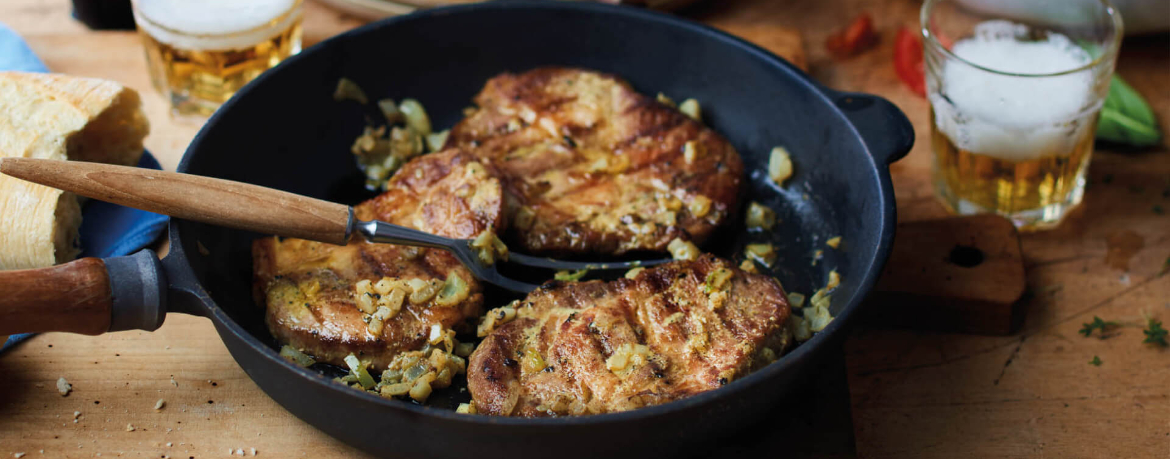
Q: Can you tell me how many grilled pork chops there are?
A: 3